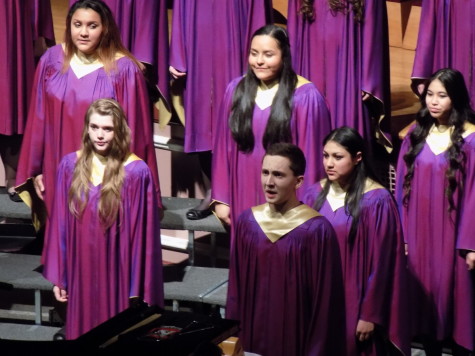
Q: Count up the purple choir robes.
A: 11